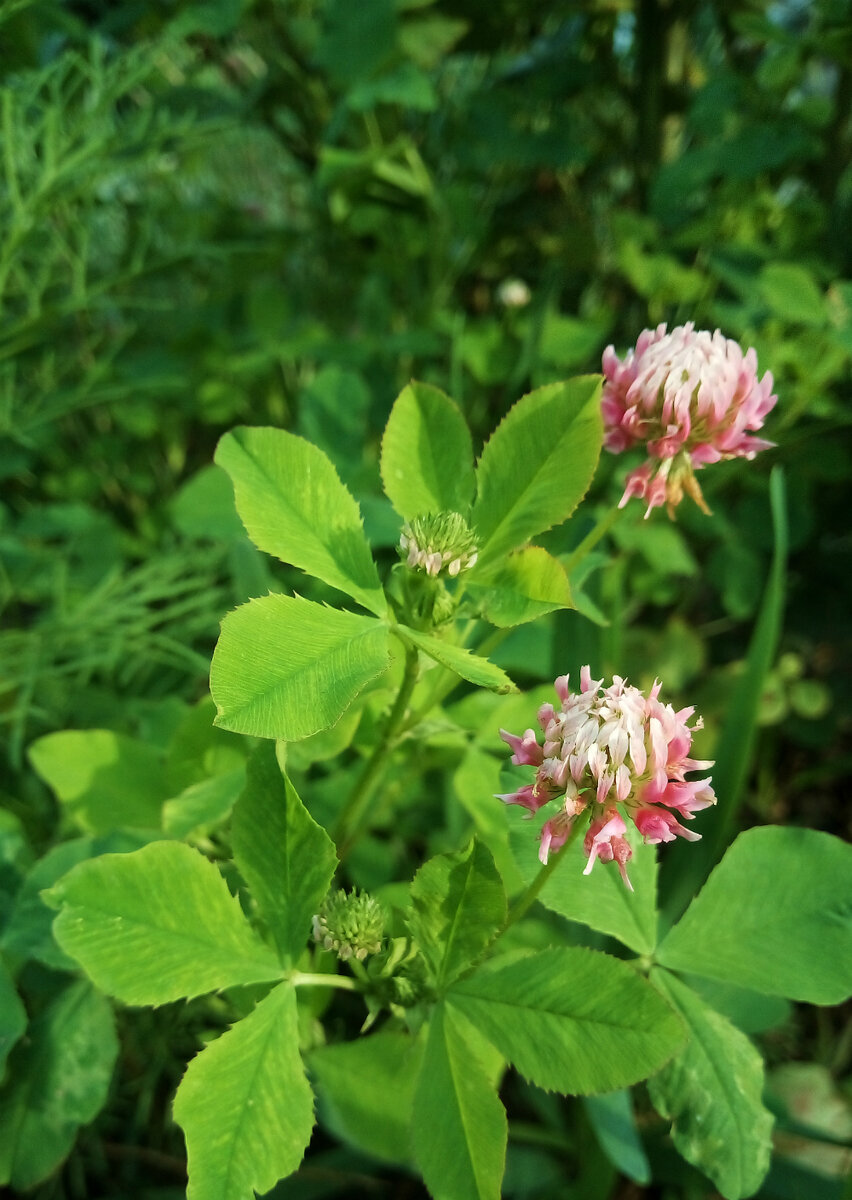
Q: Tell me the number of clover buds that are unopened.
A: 2